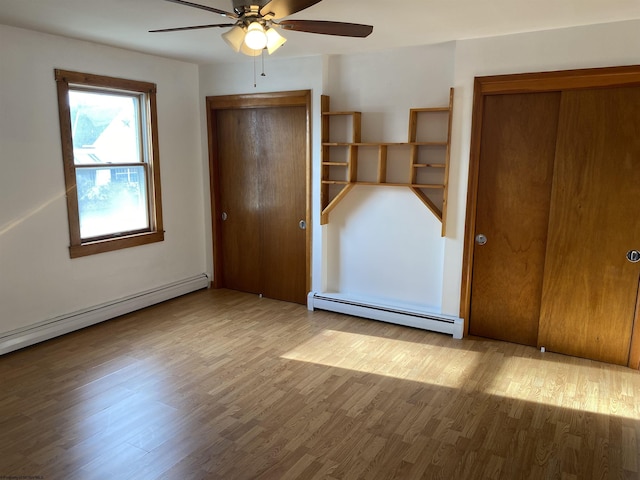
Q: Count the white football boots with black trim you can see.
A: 0